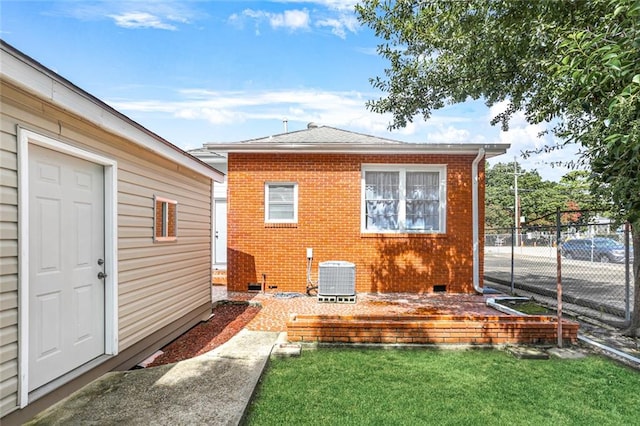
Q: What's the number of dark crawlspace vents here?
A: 2